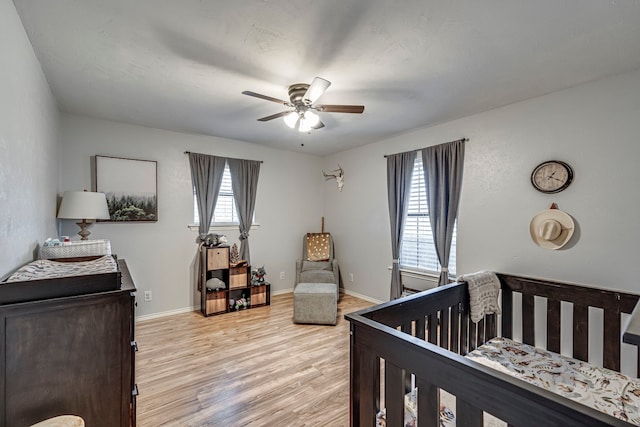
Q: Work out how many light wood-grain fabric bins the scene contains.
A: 4